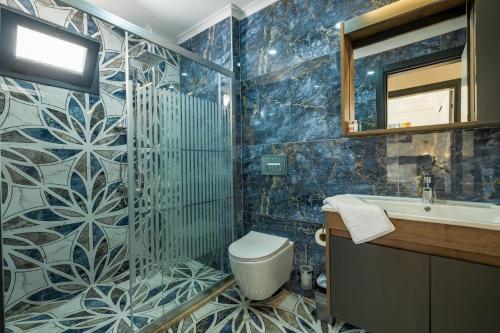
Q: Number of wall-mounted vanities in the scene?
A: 1